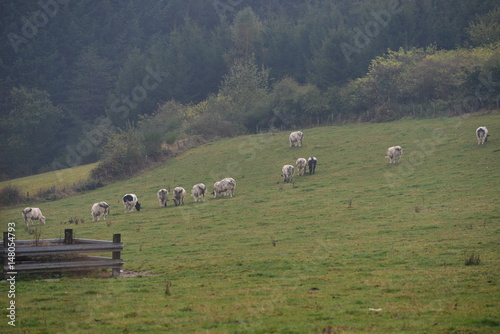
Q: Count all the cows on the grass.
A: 13